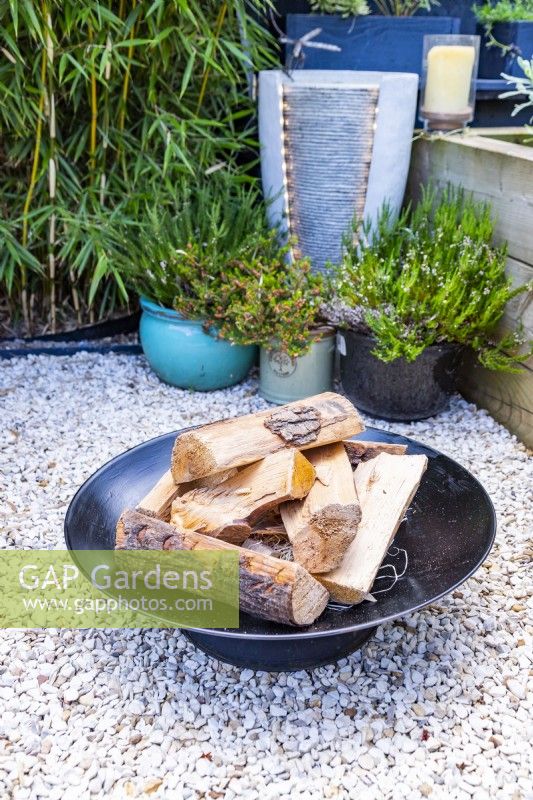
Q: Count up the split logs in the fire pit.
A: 7